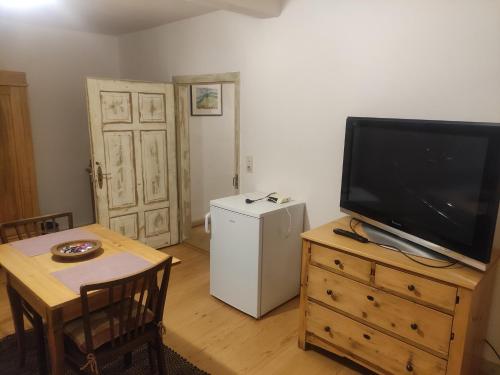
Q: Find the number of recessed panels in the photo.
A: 6